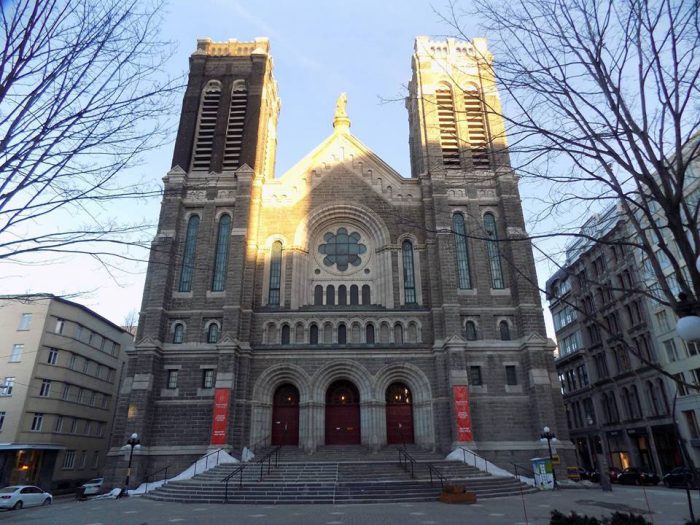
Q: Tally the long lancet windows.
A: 6